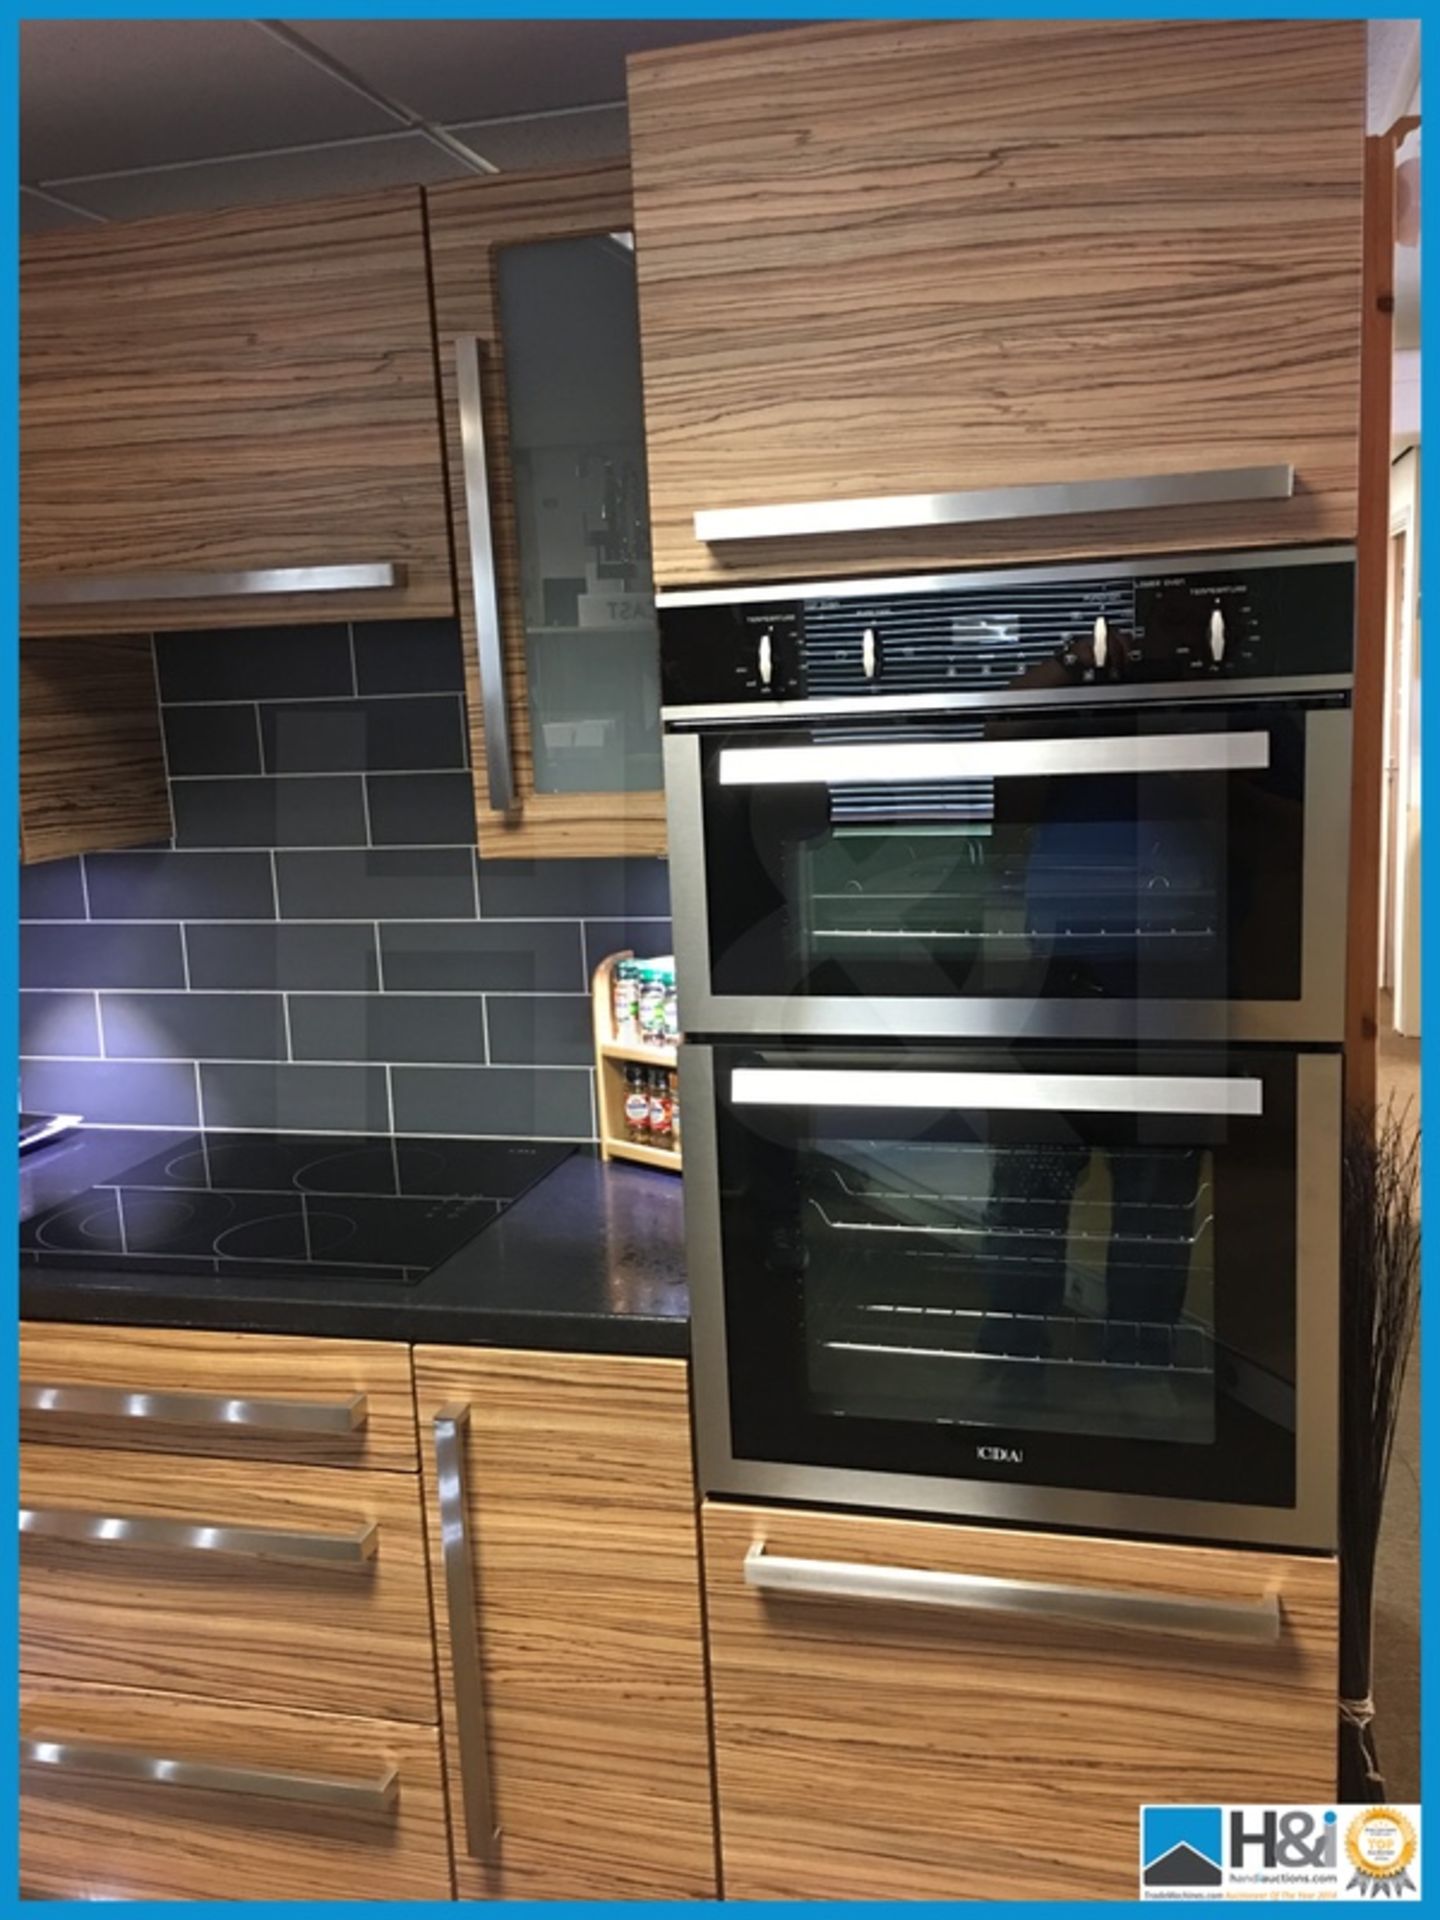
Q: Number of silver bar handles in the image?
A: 10